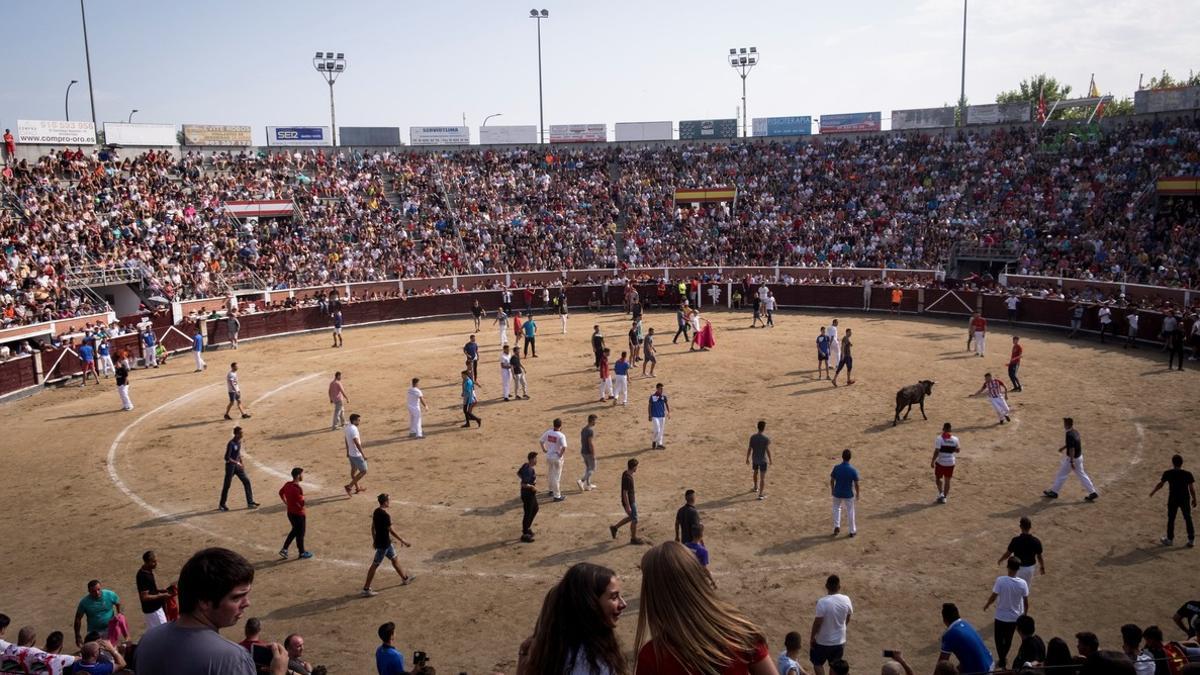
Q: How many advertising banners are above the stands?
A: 15